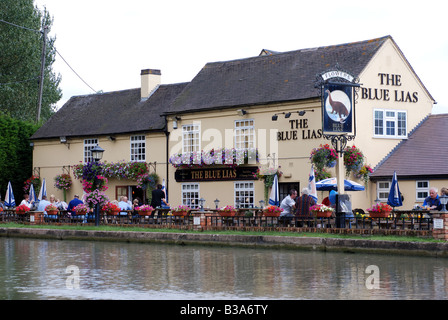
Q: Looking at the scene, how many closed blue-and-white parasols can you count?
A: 7